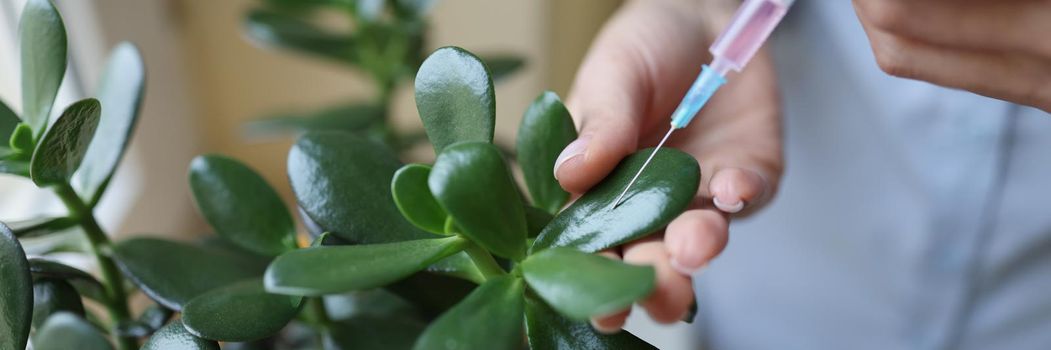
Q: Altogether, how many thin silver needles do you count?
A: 1